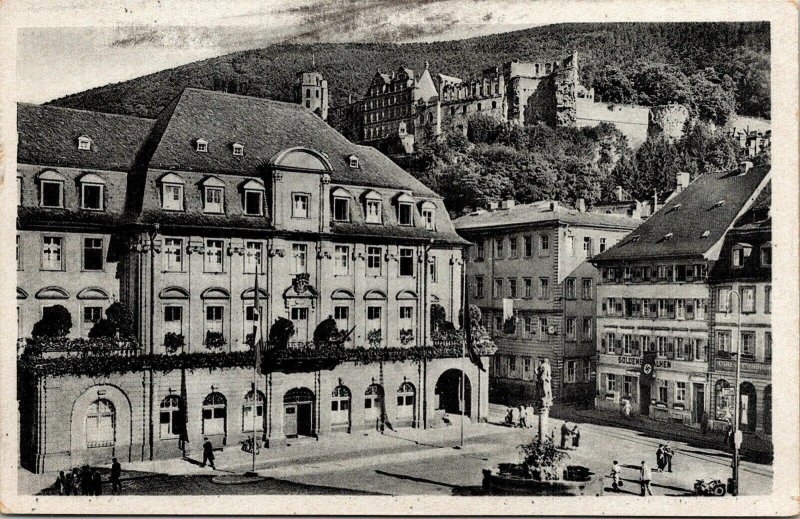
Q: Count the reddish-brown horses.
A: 0